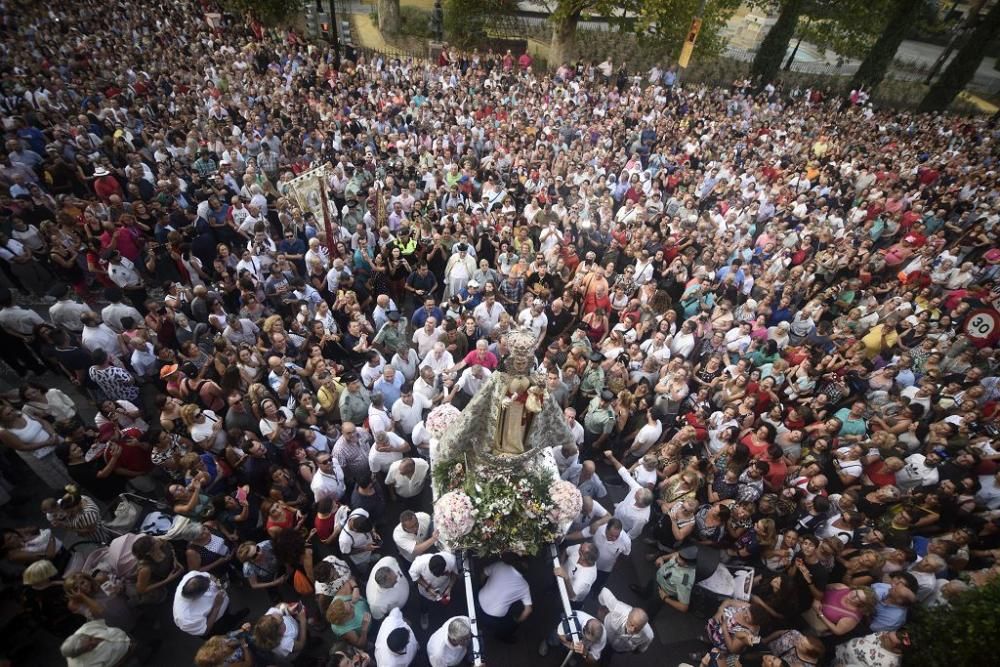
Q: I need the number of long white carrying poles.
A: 2